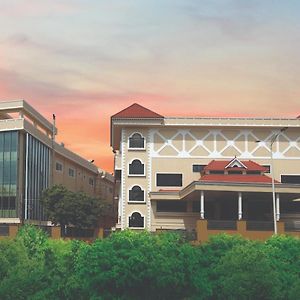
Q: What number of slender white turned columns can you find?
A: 3